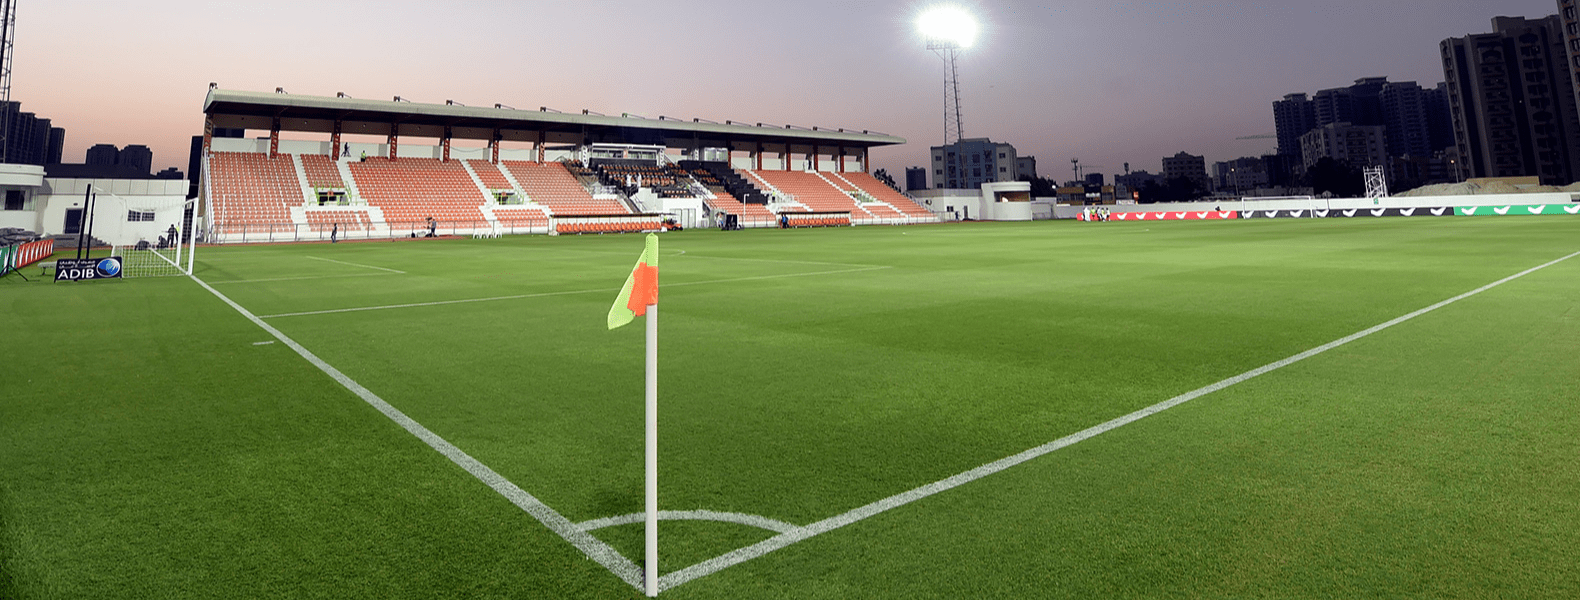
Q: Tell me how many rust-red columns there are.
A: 13